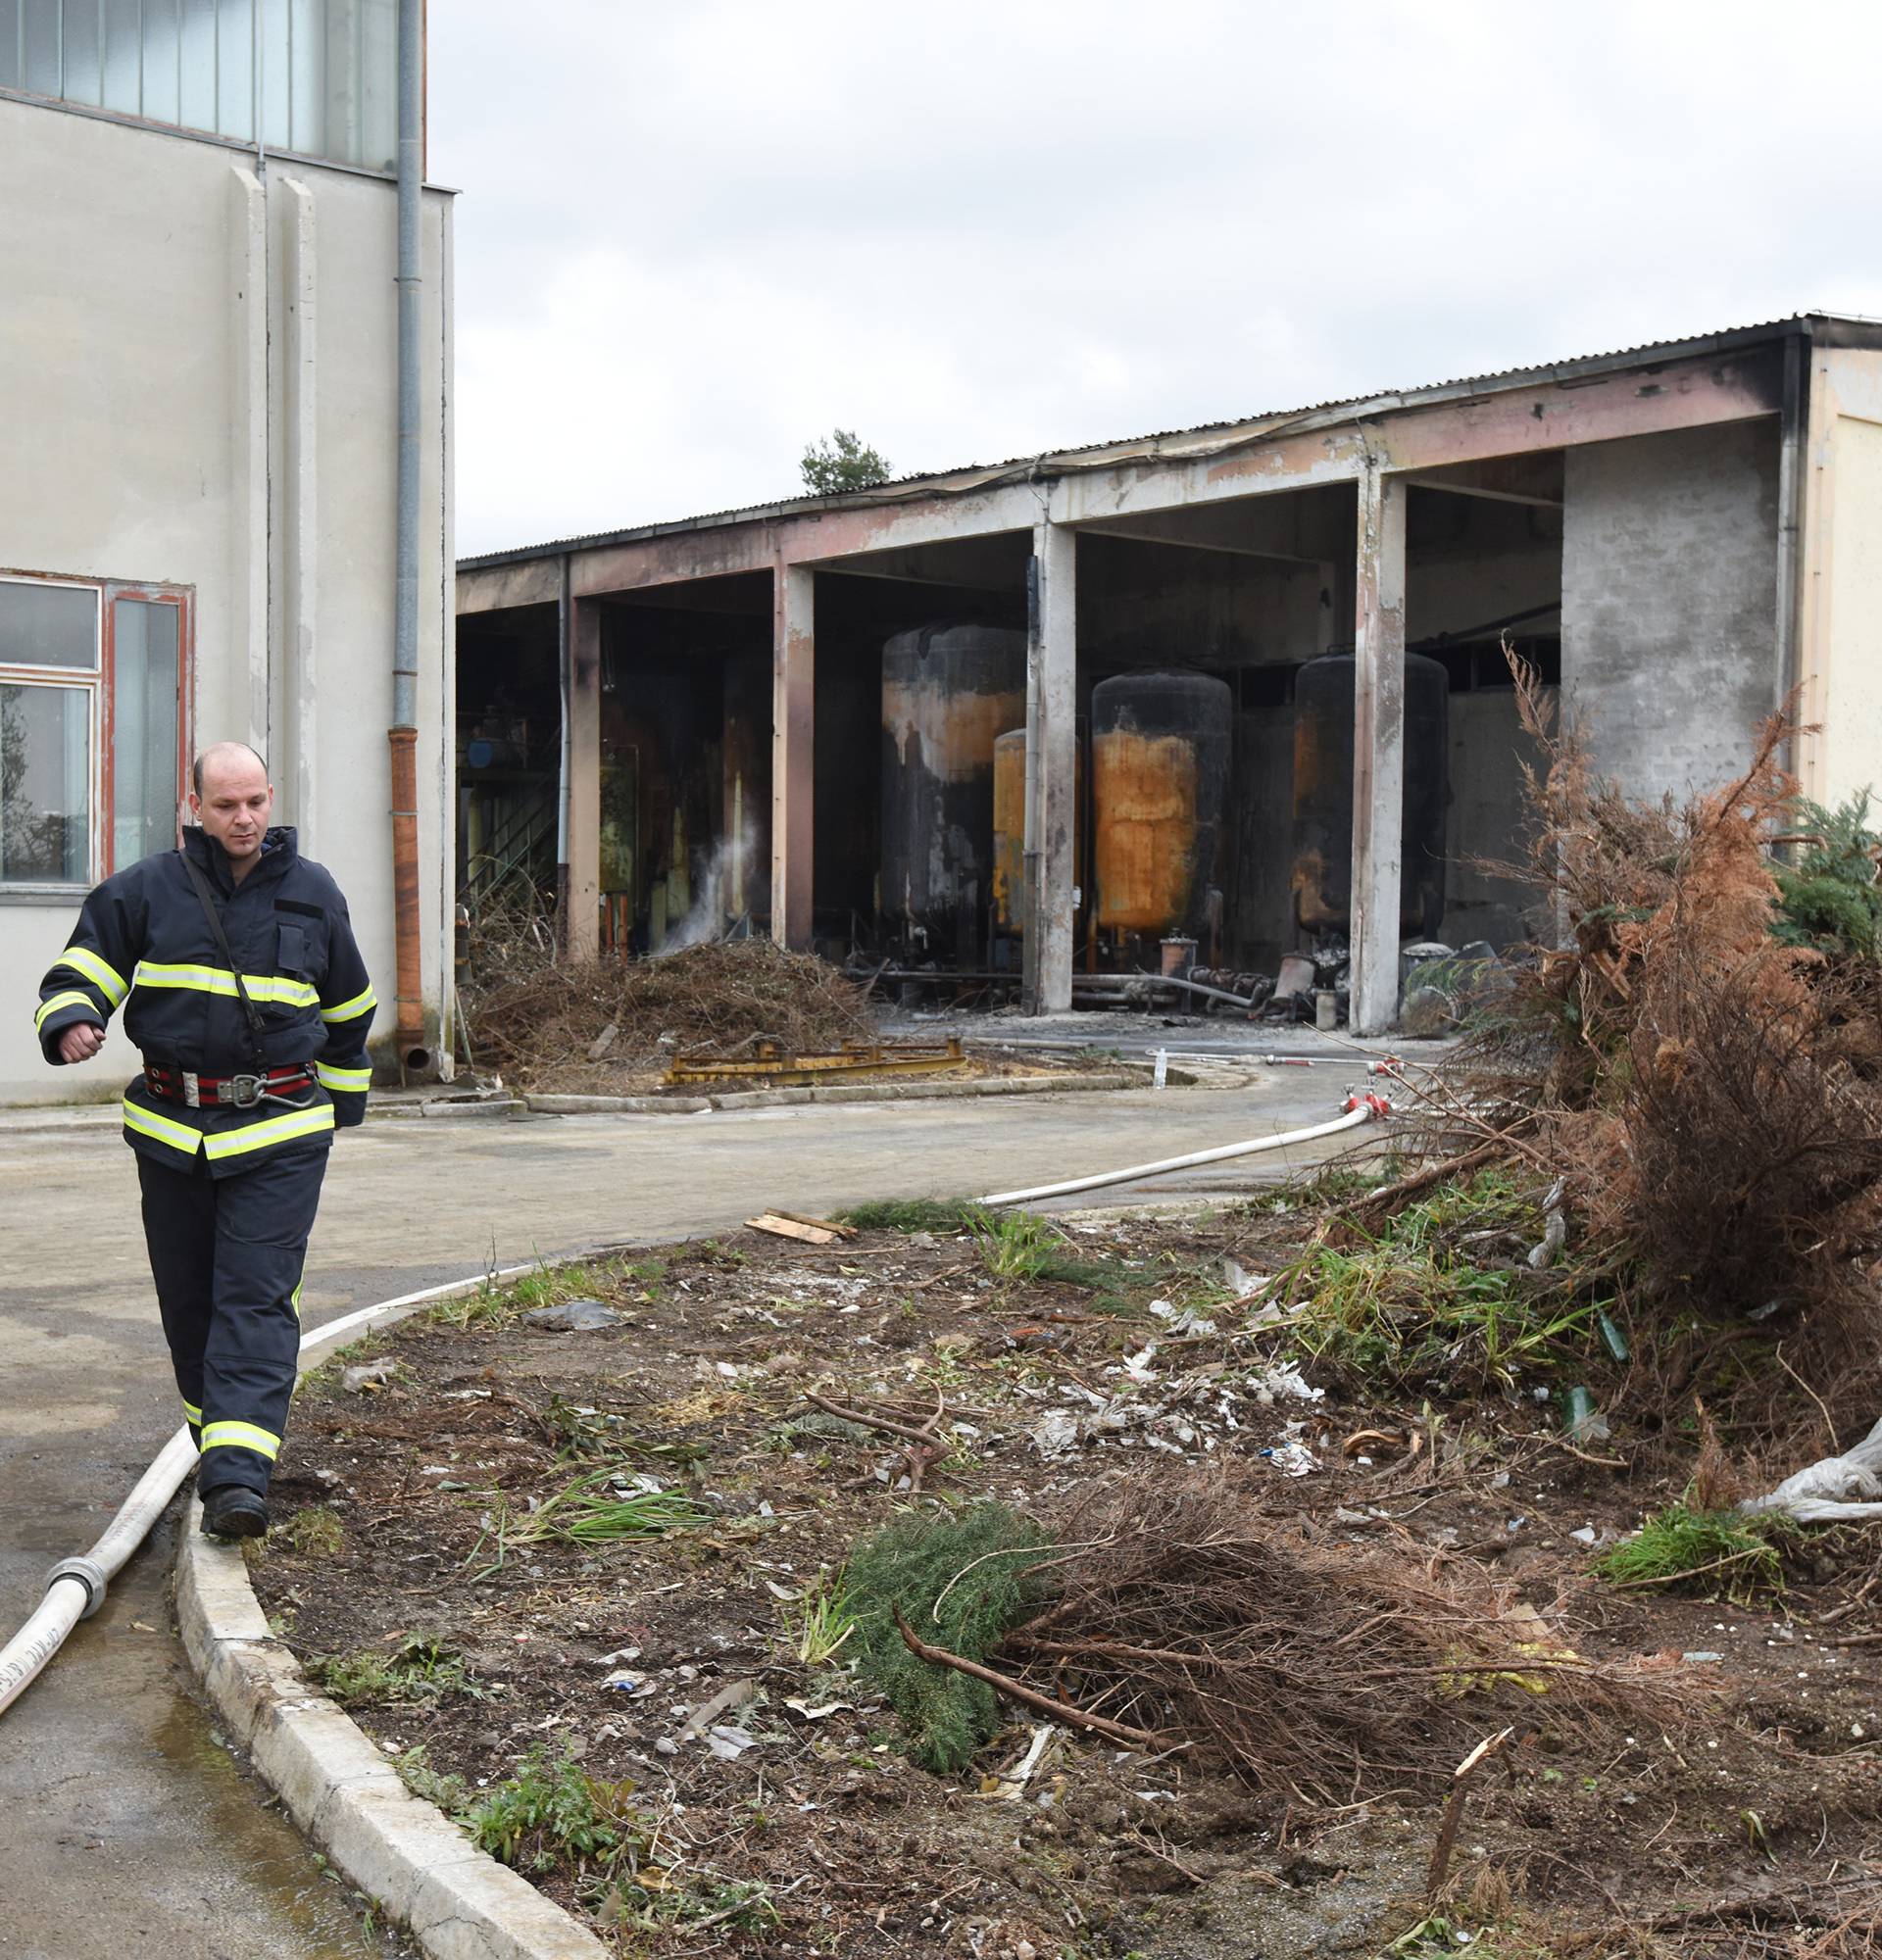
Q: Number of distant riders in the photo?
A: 0